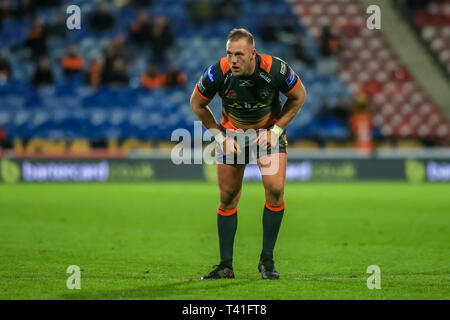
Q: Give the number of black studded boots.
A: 2